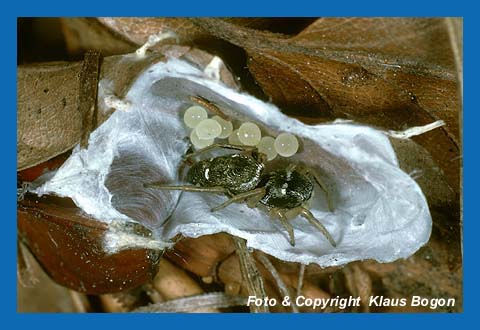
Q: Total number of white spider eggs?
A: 8